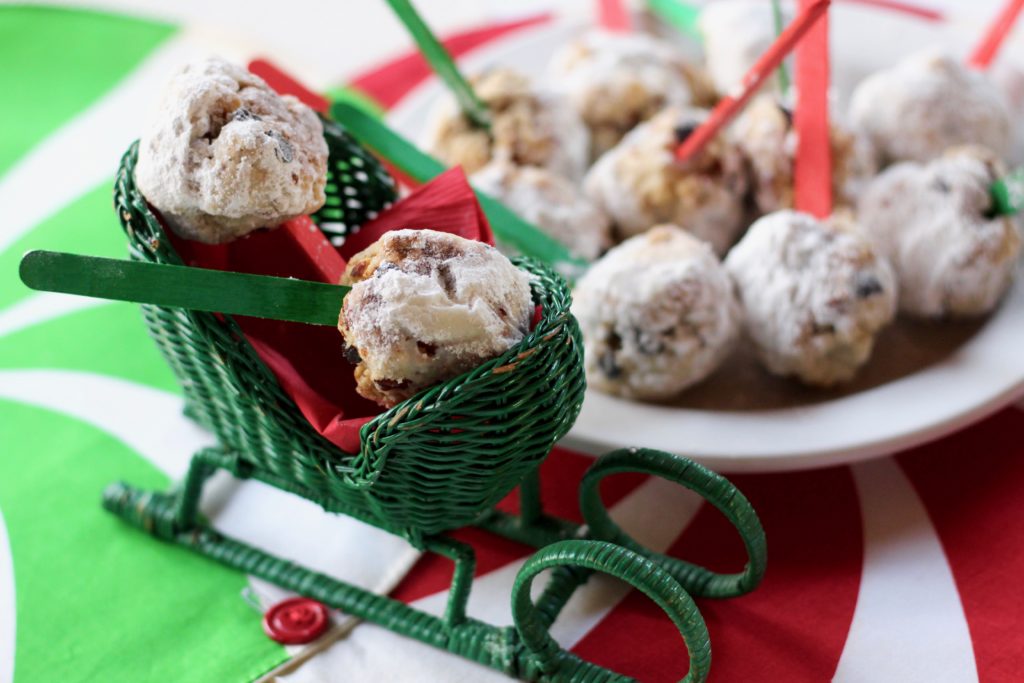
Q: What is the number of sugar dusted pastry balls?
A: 12